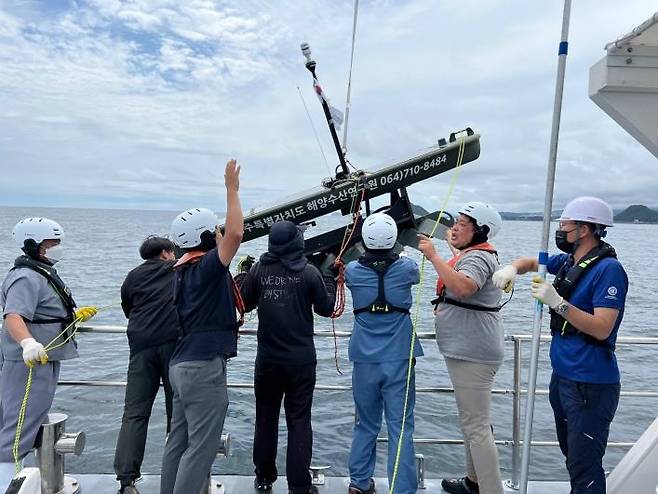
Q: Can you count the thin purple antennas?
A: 0